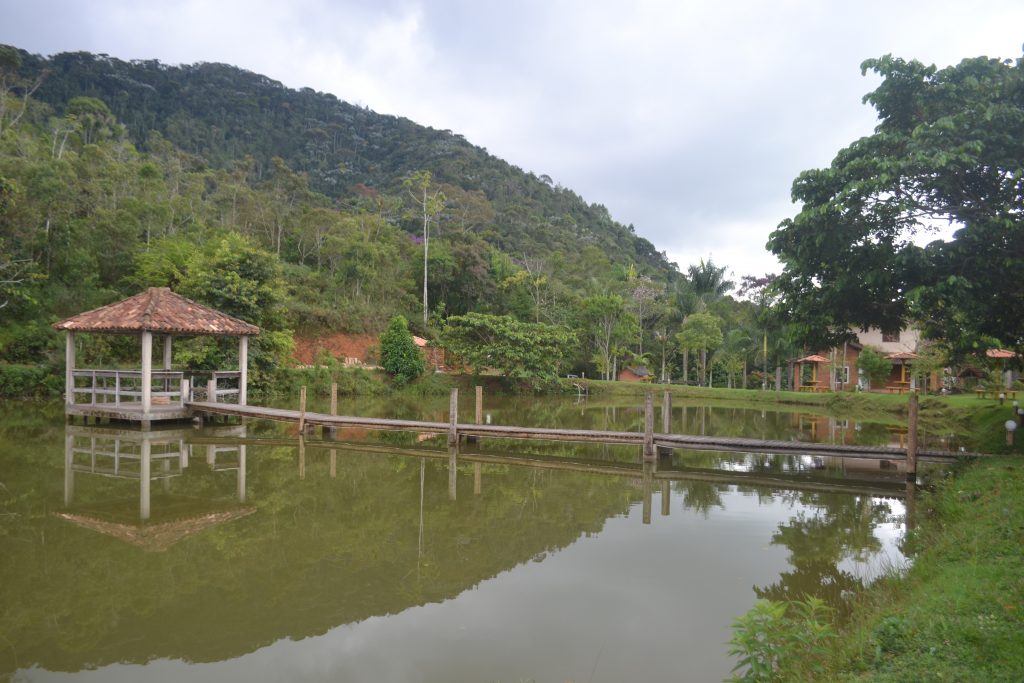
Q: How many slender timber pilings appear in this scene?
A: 7